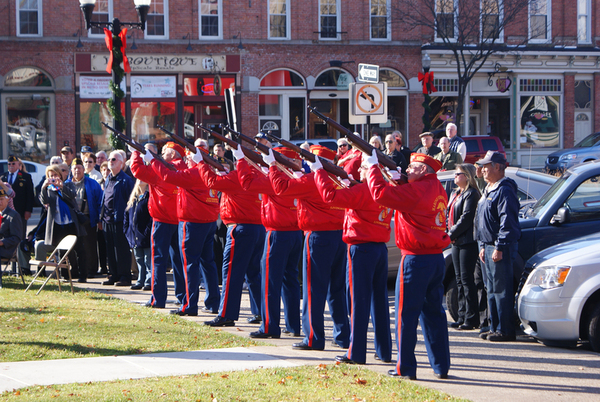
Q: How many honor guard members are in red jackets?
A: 7